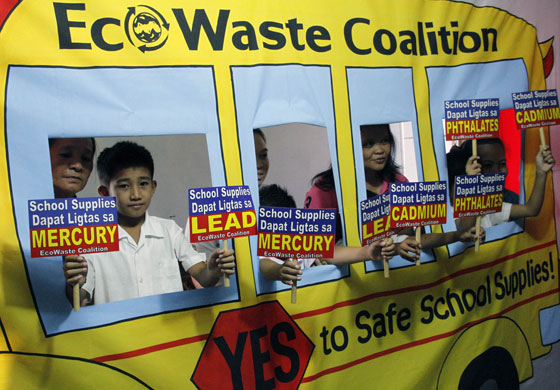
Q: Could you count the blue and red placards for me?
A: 8